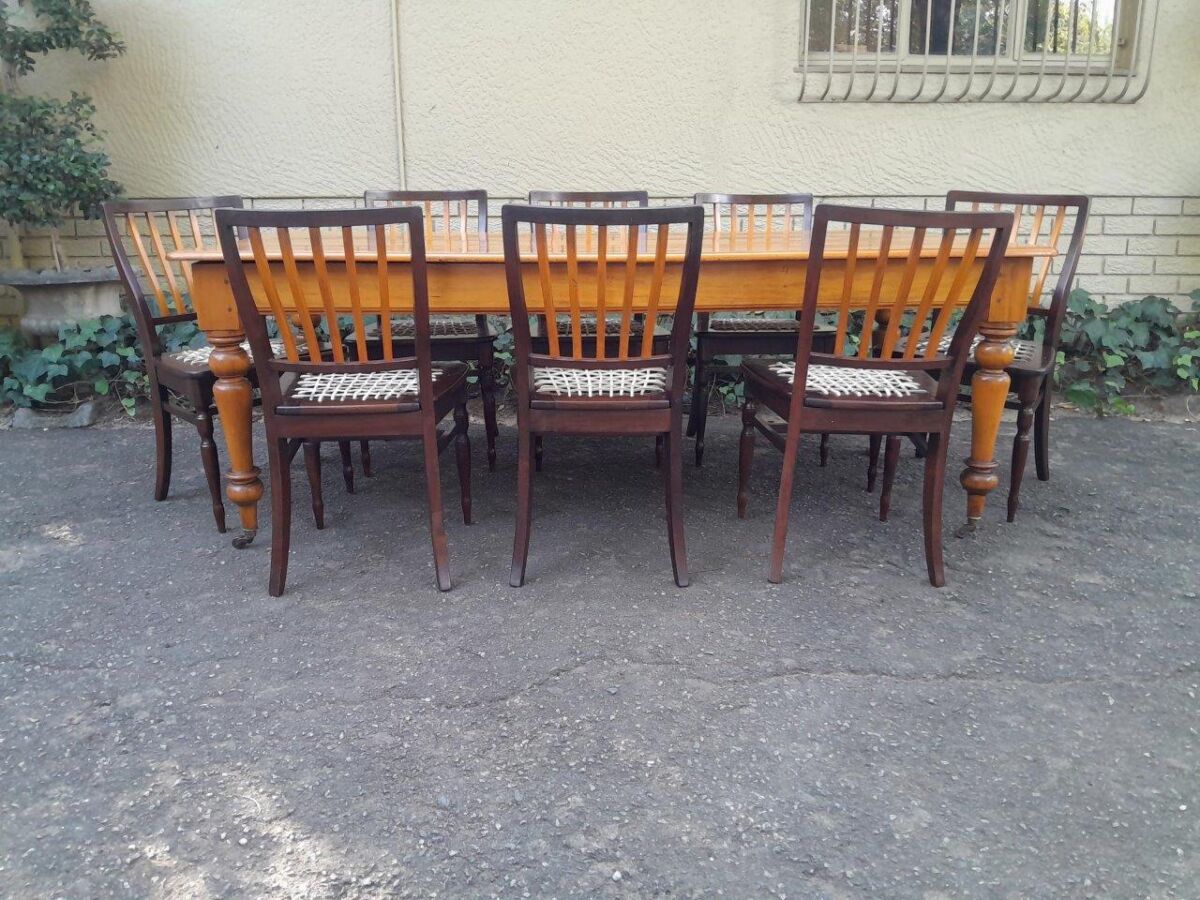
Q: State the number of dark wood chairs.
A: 8